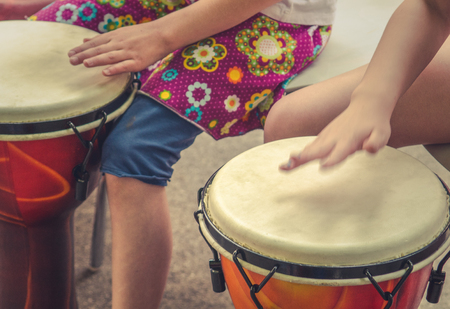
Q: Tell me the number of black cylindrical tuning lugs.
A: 3